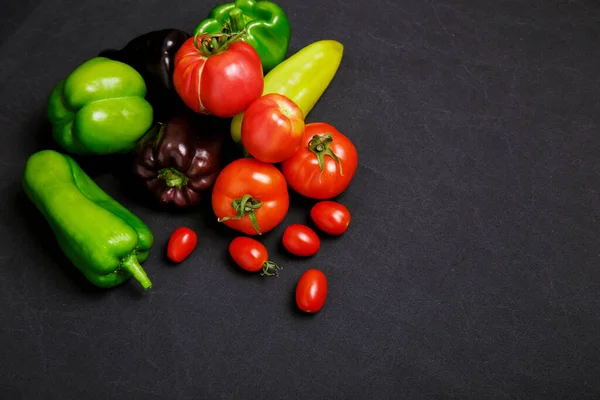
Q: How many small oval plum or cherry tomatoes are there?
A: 5